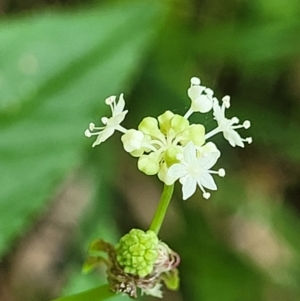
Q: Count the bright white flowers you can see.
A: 4